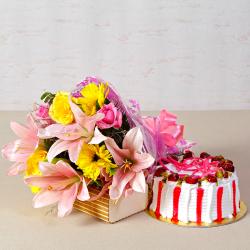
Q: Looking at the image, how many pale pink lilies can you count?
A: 4